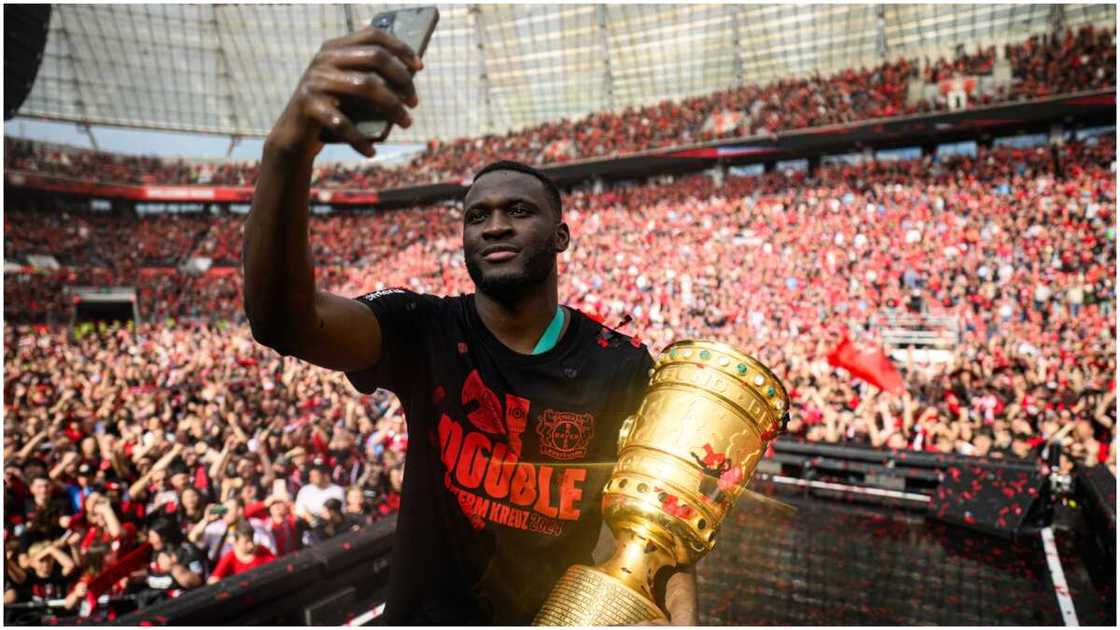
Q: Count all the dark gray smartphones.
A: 1